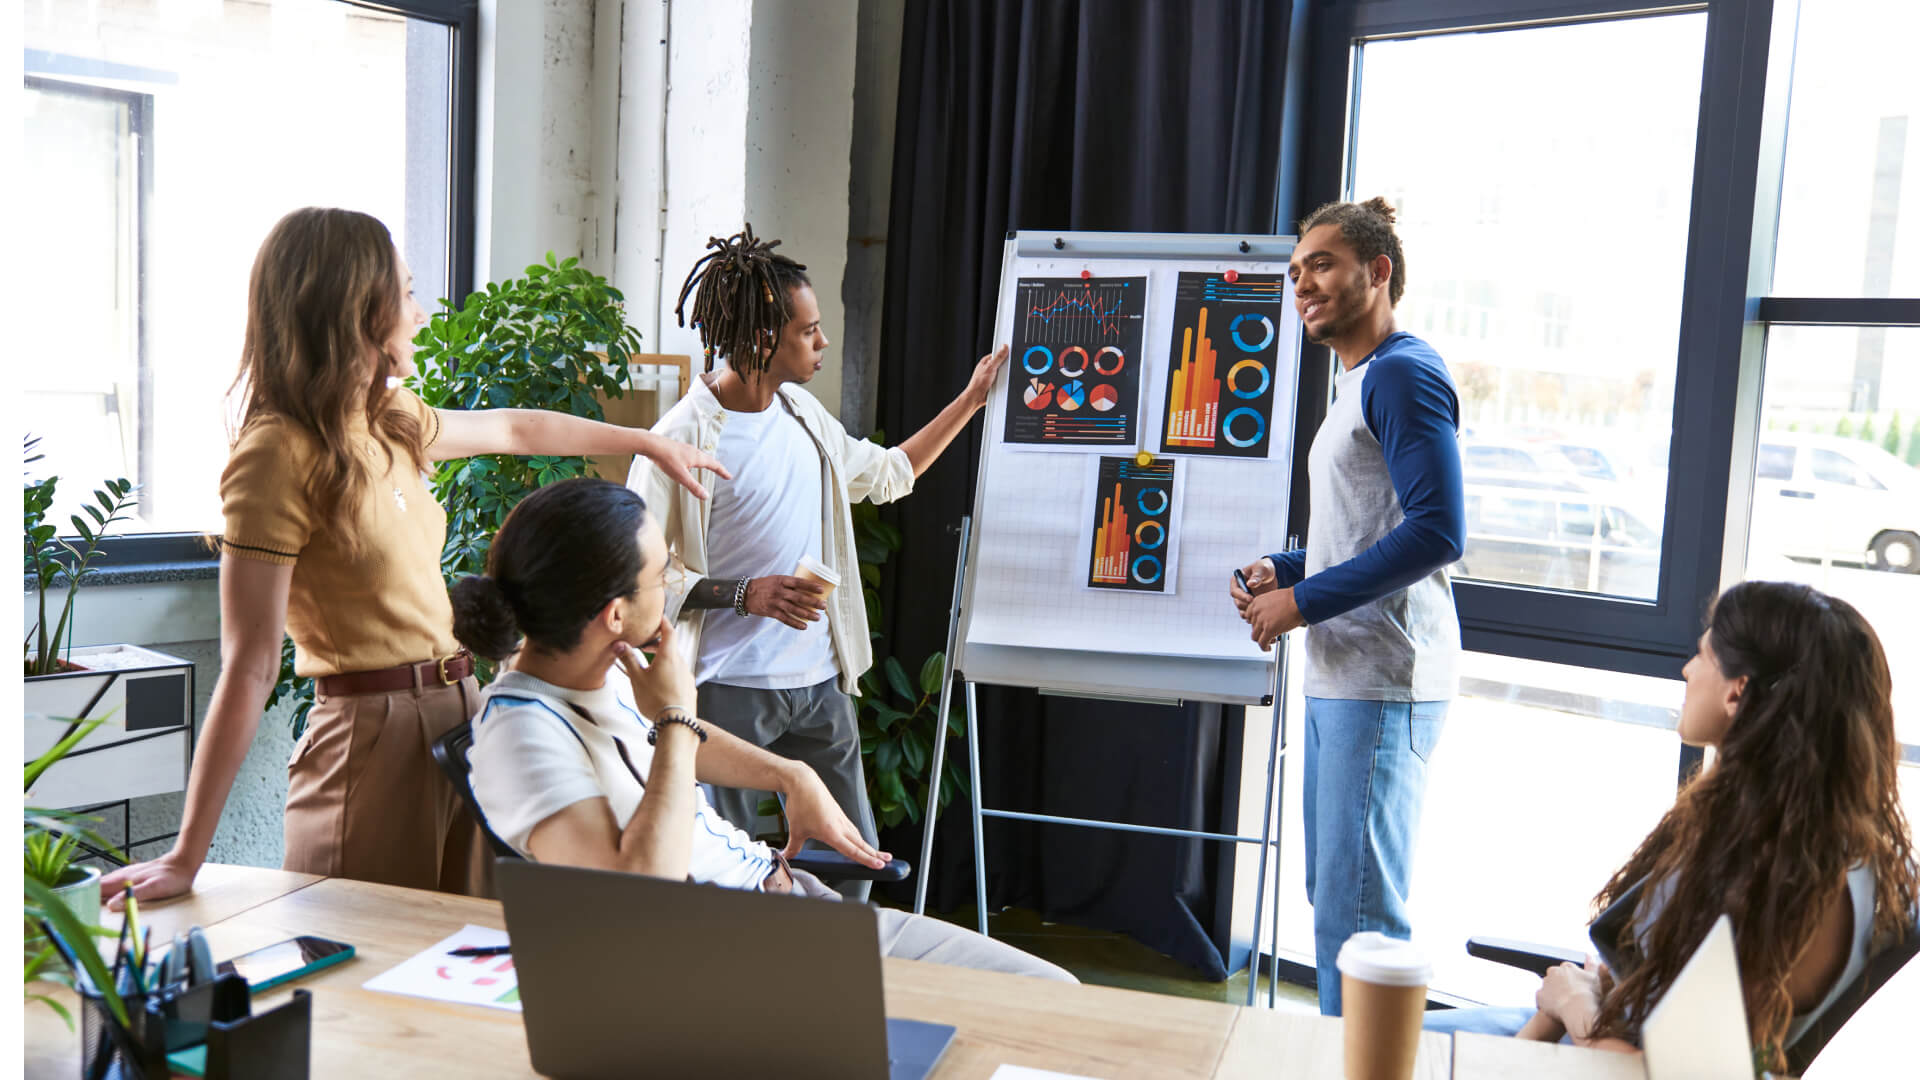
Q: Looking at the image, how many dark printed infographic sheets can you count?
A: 3